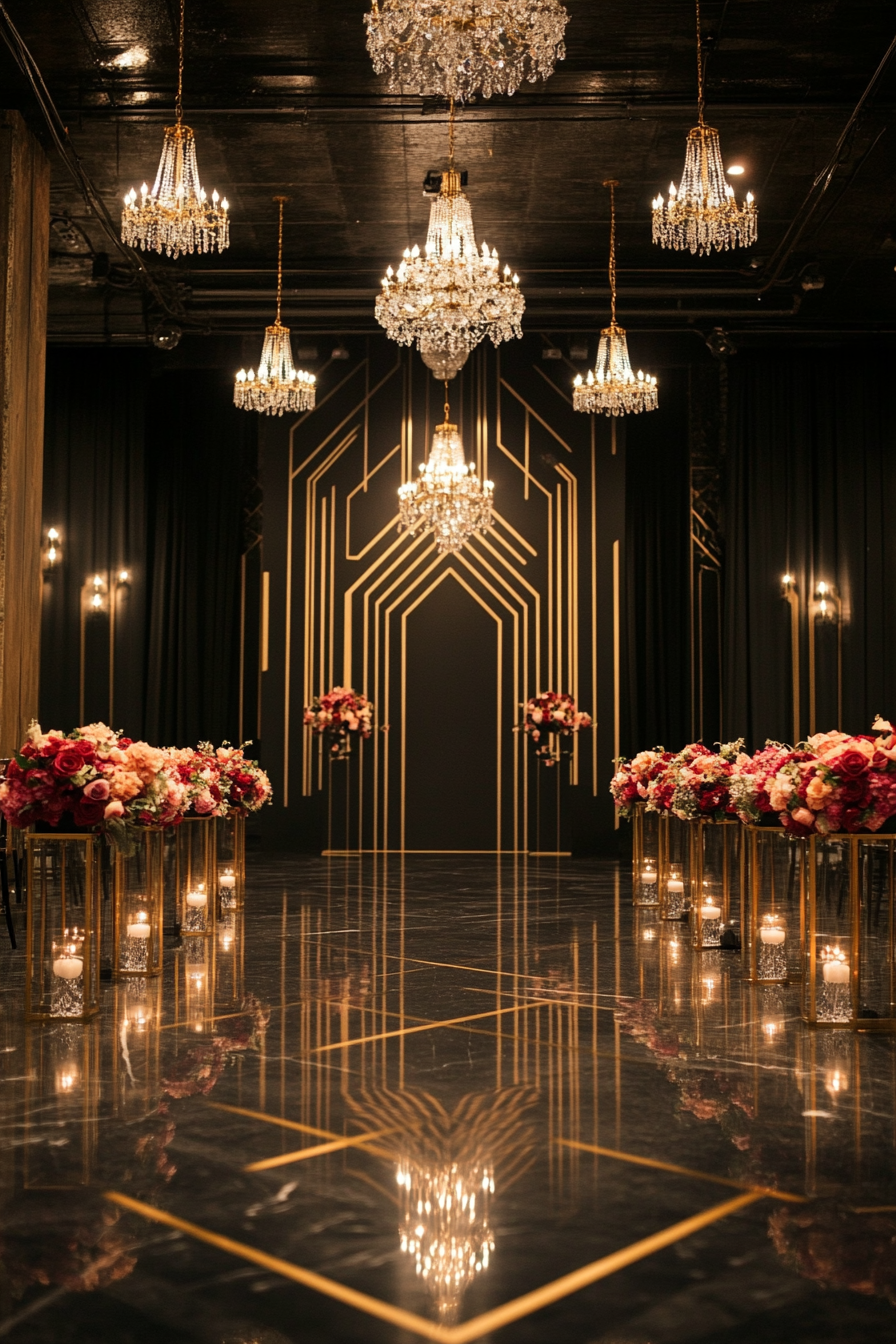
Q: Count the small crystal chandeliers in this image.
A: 4